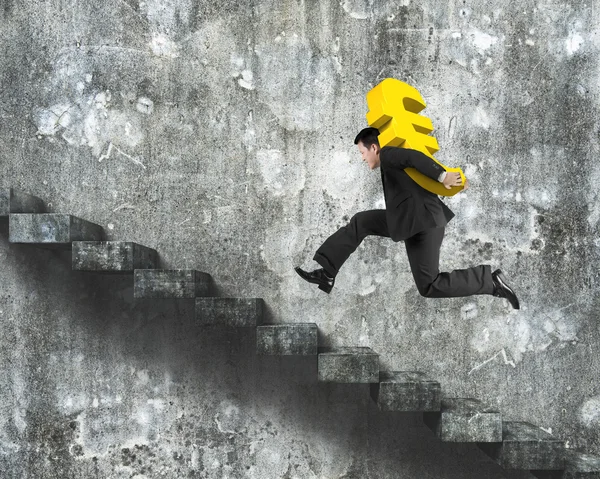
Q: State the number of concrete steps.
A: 11